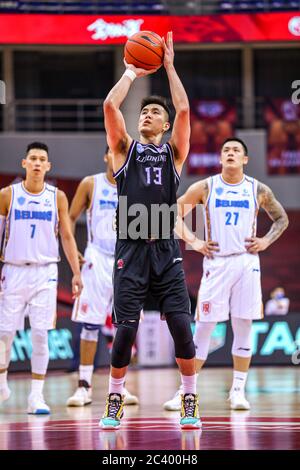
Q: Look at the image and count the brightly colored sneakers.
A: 2